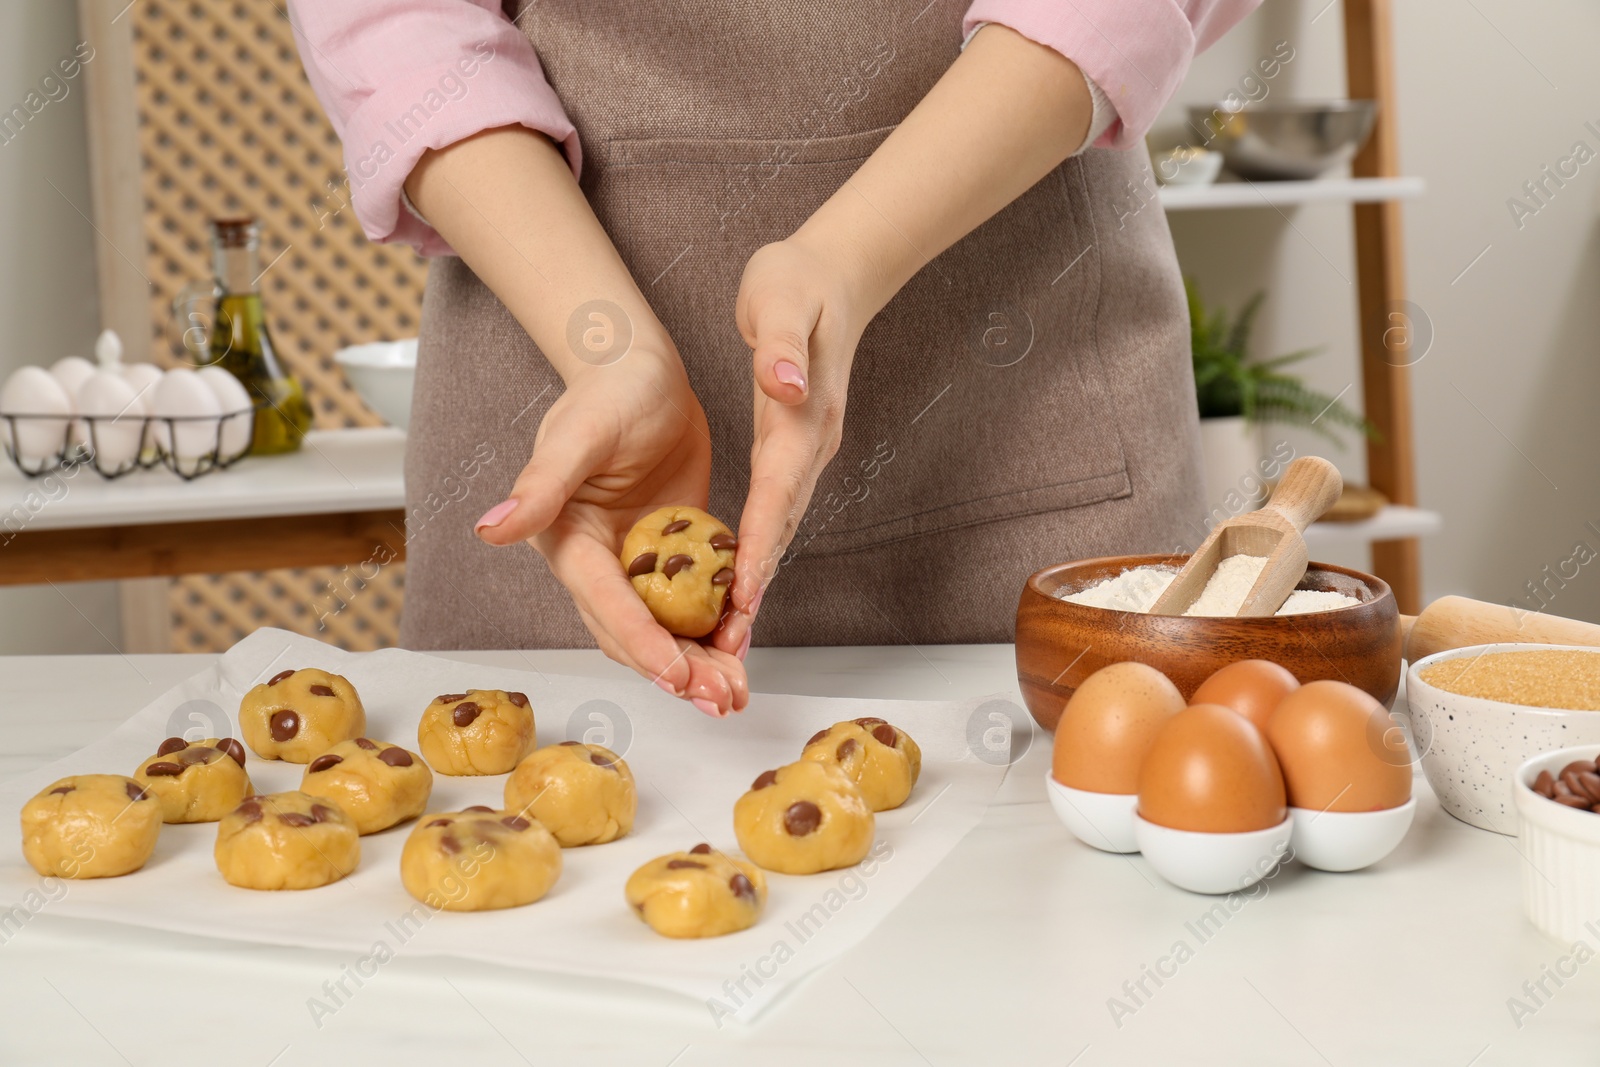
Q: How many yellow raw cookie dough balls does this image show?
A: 12